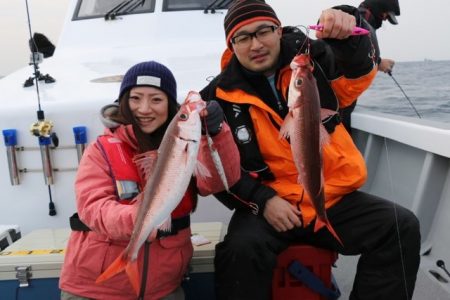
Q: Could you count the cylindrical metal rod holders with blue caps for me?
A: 3